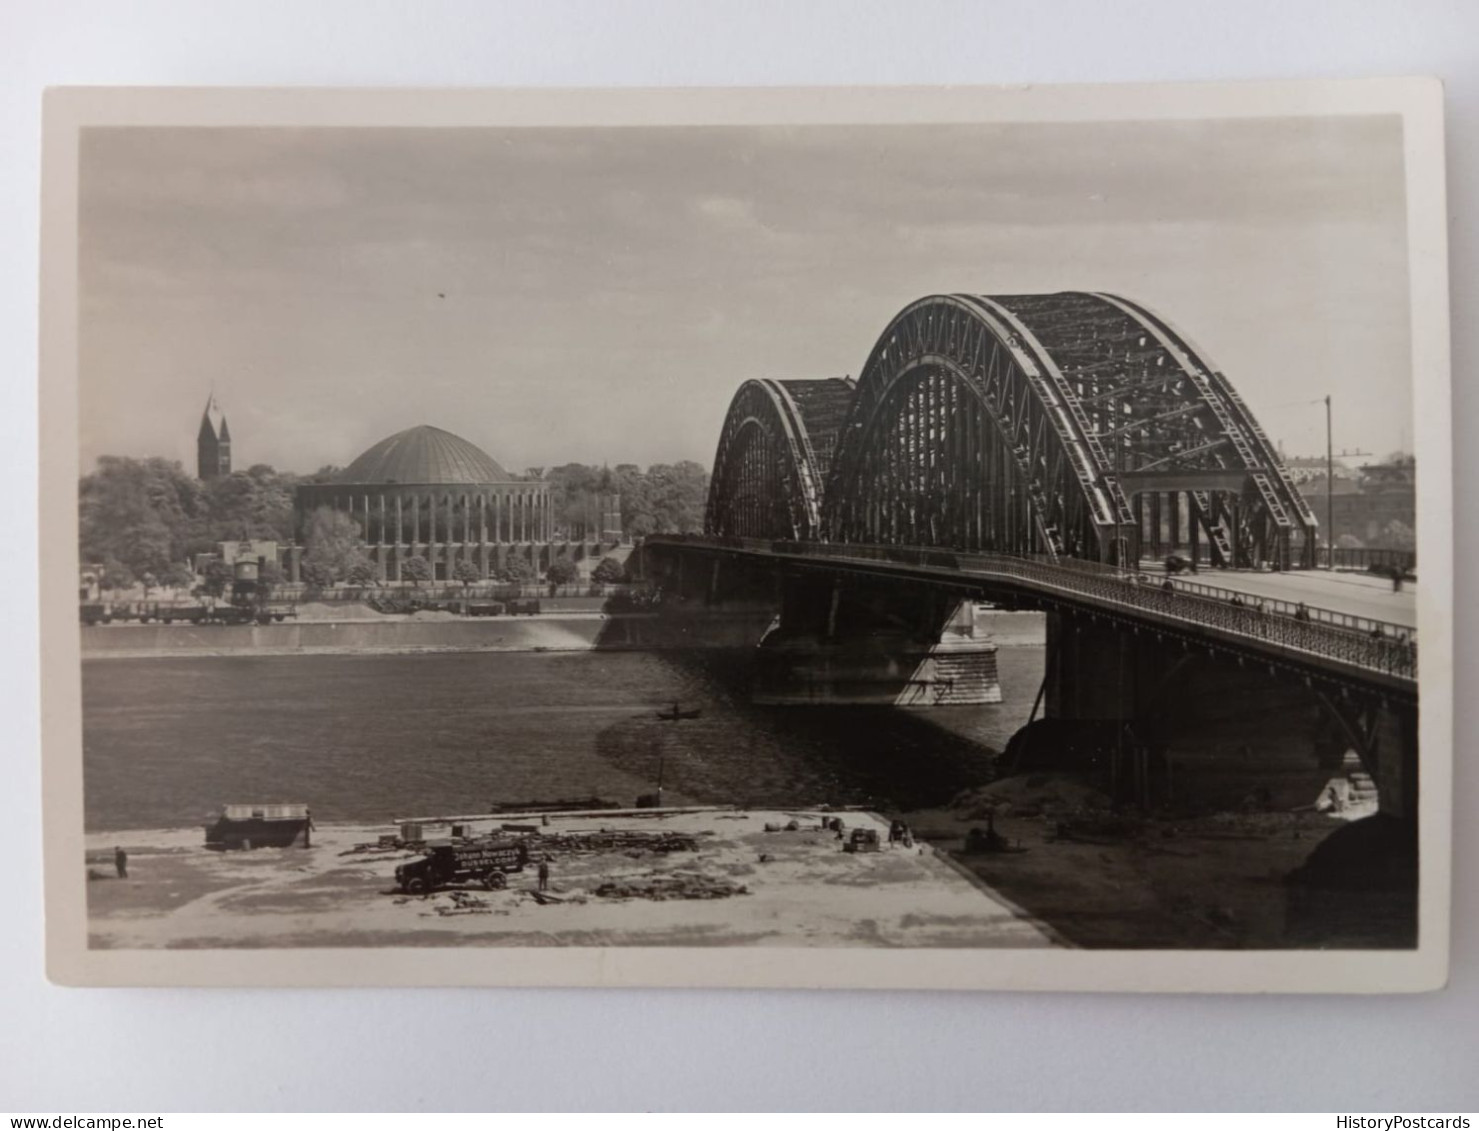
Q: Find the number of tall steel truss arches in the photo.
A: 2